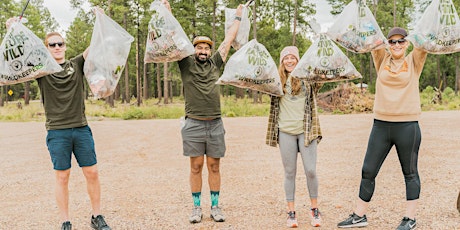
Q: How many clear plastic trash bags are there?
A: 8